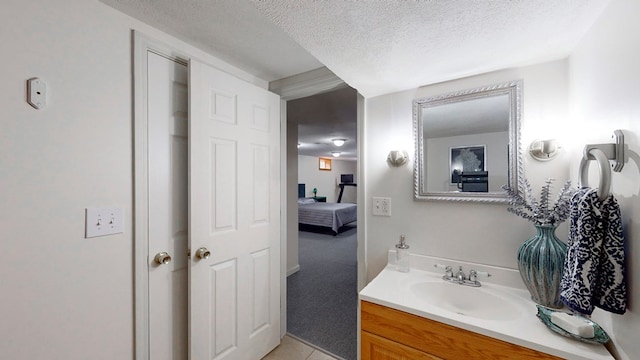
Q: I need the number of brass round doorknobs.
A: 2